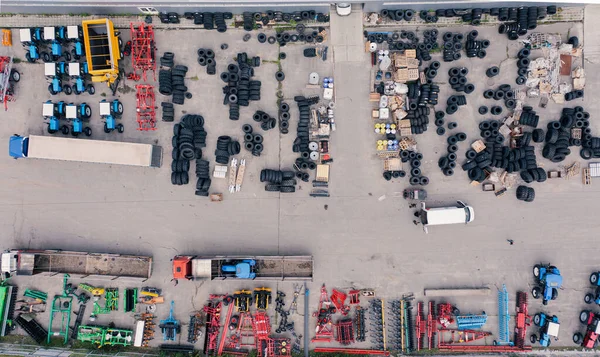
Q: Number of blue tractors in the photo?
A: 12